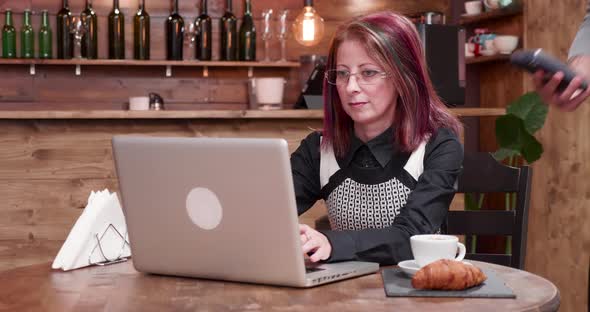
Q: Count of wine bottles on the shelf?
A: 8